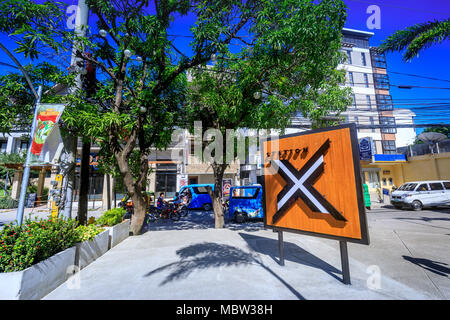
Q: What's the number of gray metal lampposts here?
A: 1